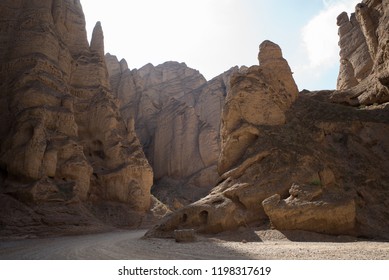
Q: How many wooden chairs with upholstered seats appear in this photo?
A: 0